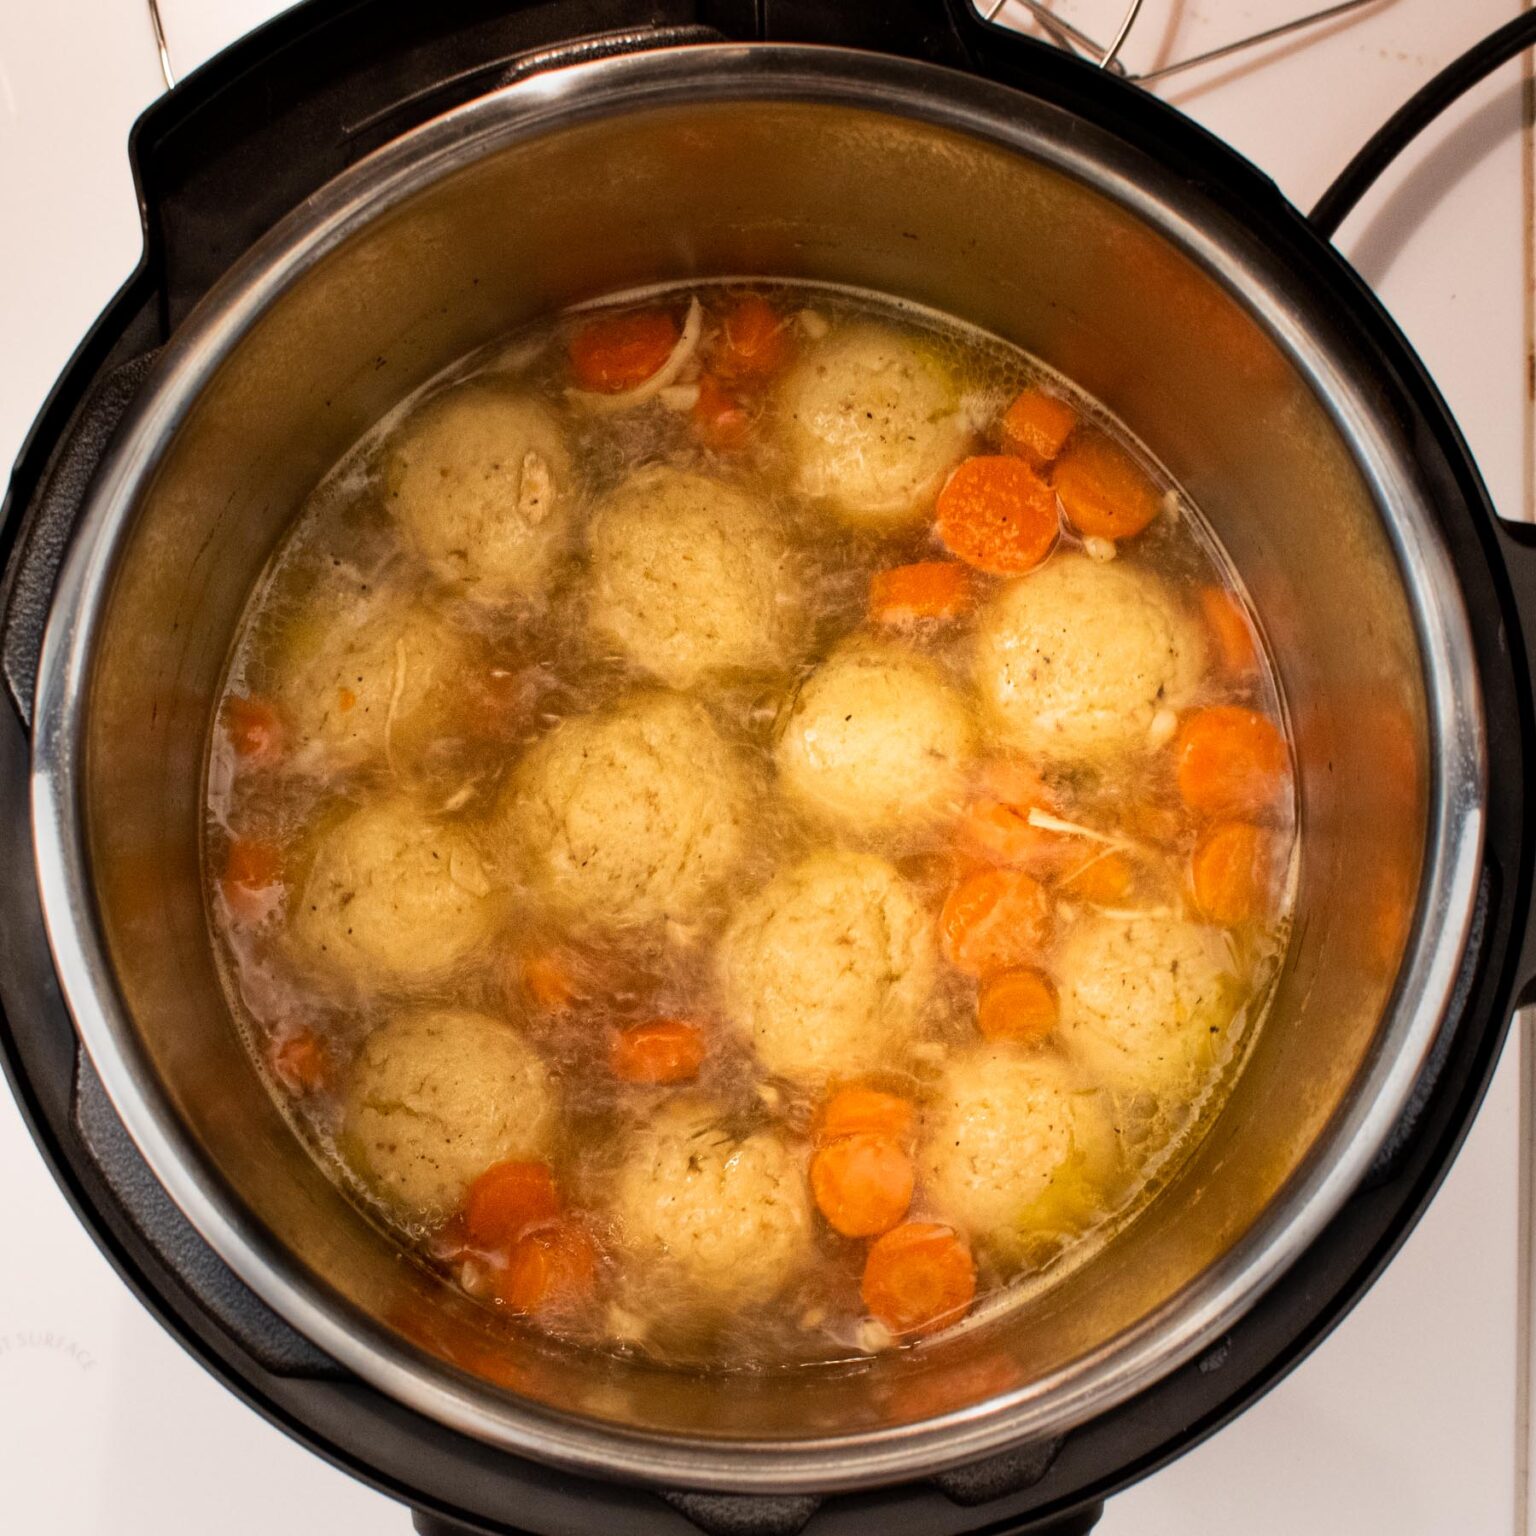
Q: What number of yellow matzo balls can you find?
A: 13